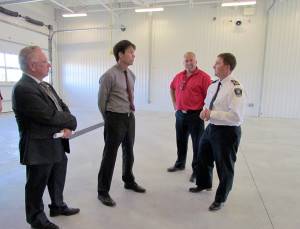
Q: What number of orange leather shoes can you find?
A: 0